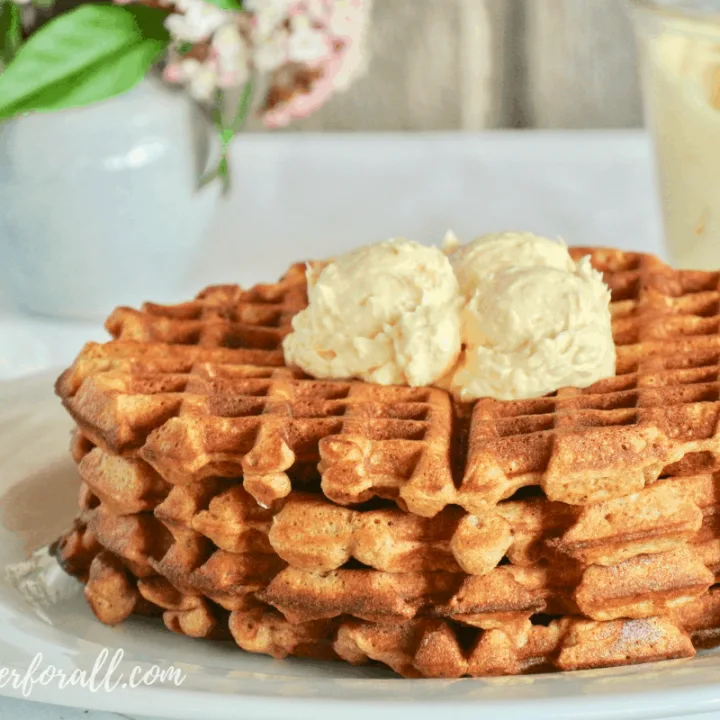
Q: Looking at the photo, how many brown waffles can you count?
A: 4